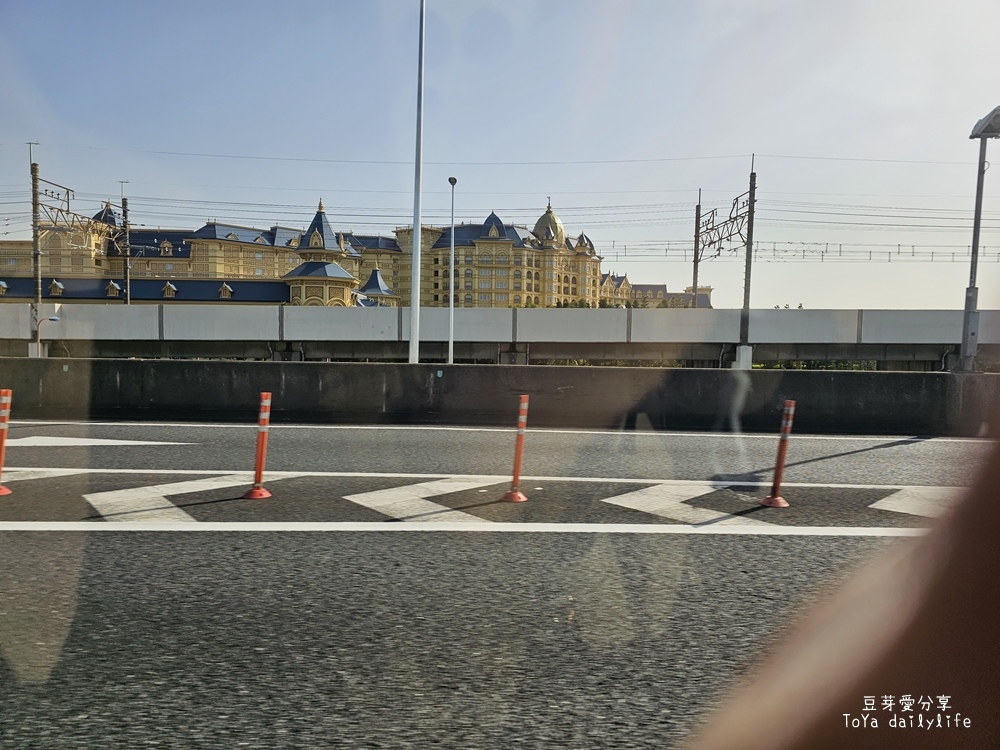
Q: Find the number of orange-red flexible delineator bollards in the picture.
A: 4